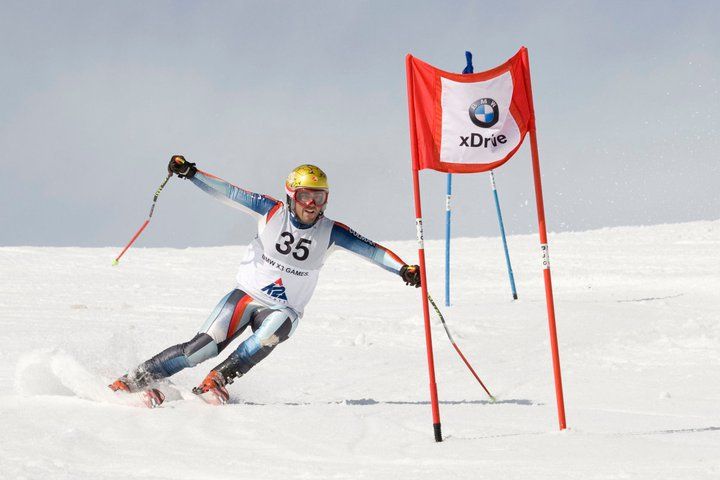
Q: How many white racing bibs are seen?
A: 1